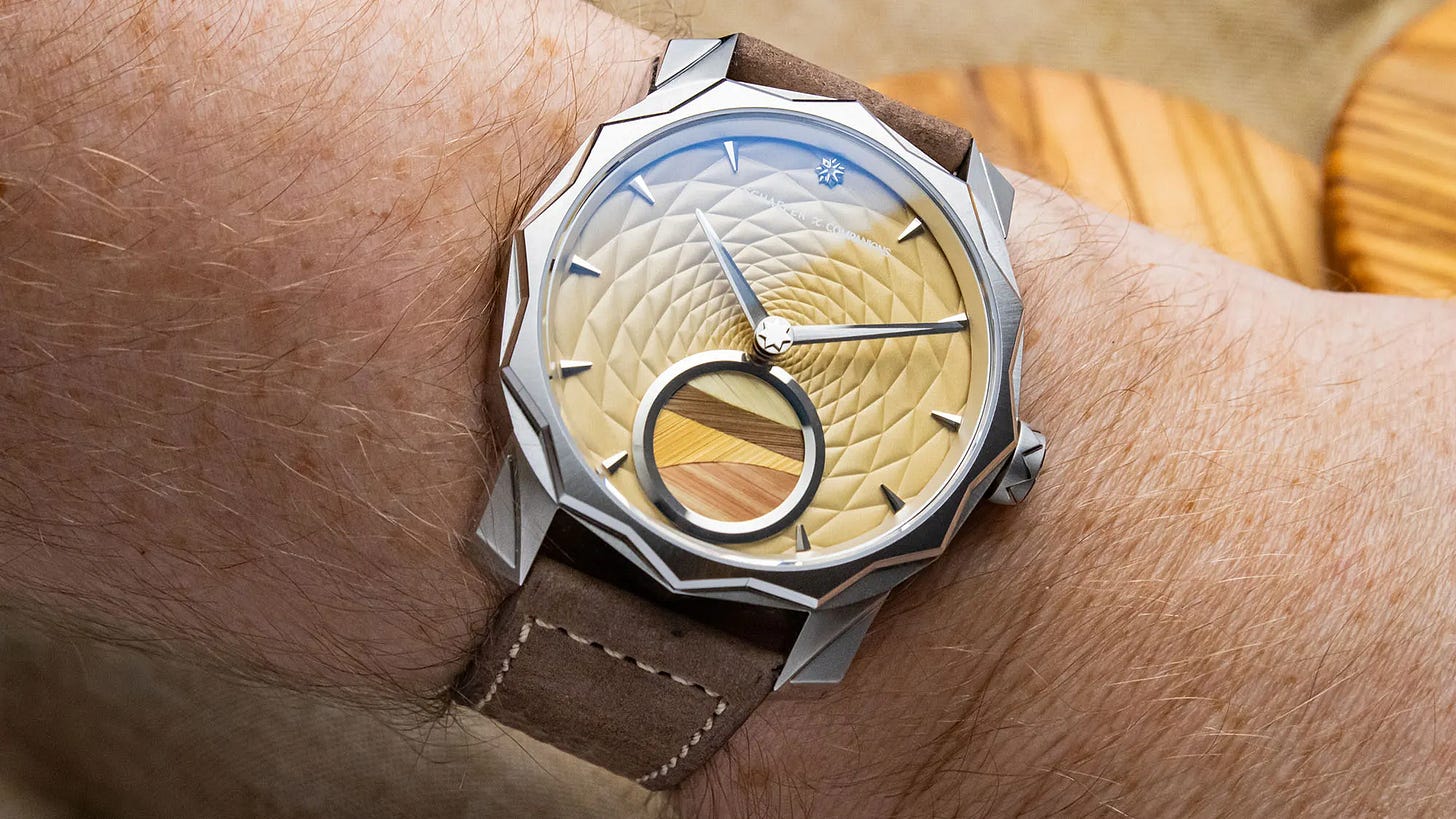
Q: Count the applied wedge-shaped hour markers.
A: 10